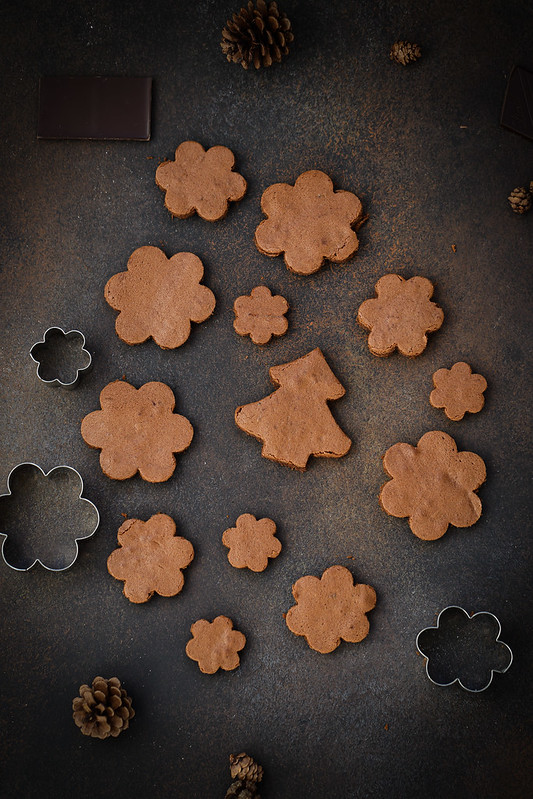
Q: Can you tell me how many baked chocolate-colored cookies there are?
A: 13